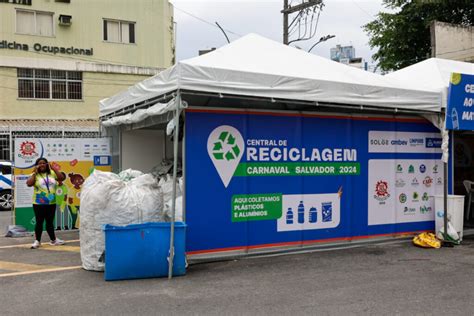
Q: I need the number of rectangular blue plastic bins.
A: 1